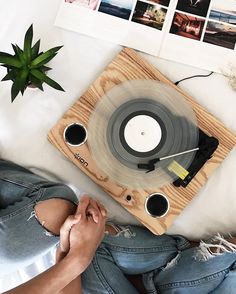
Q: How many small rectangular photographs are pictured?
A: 8